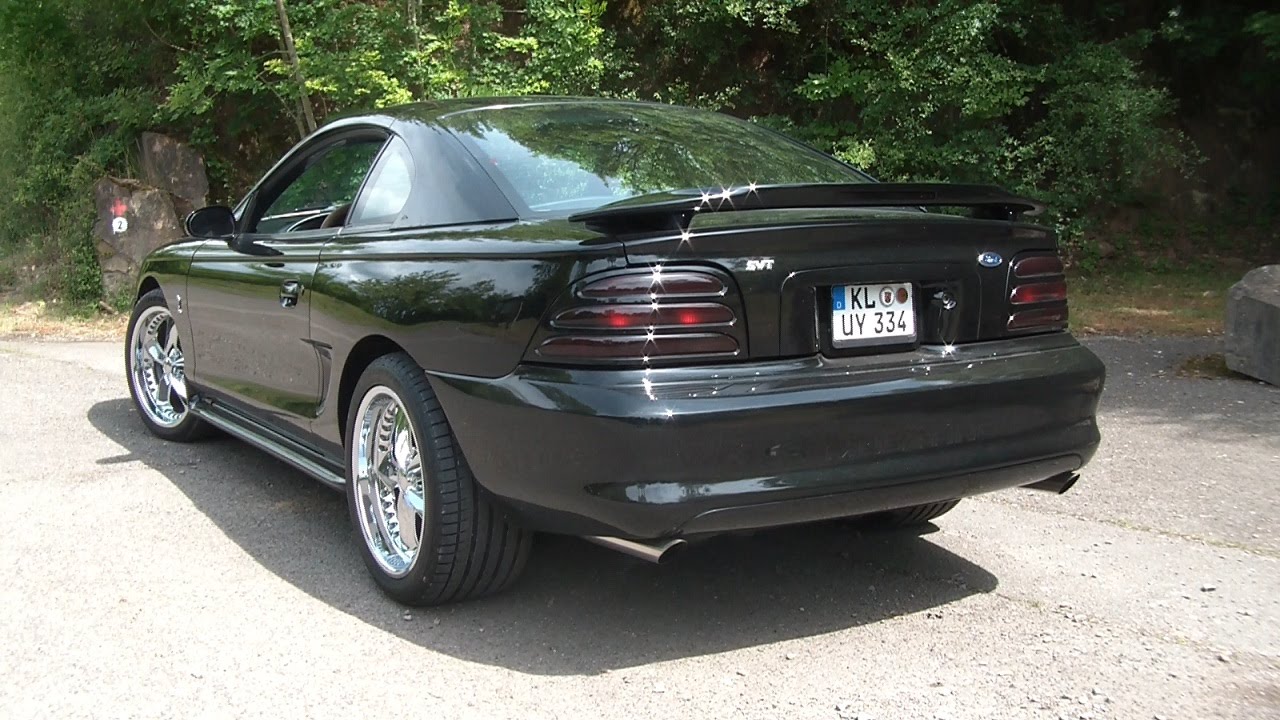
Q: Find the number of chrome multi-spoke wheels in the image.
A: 2